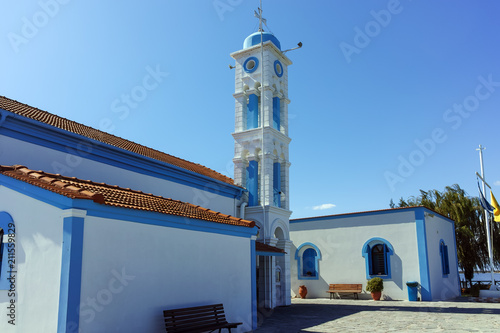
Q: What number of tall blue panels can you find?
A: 4